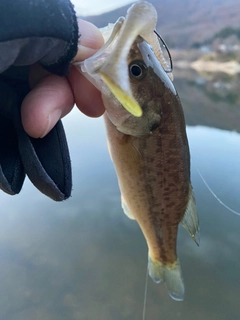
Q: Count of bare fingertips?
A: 3